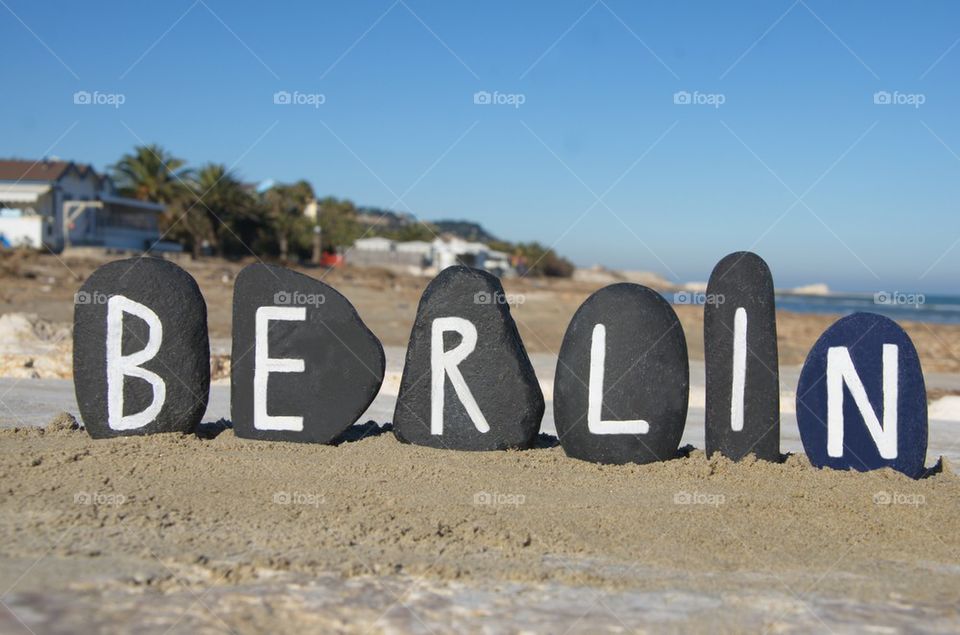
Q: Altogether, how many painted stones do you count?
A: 6